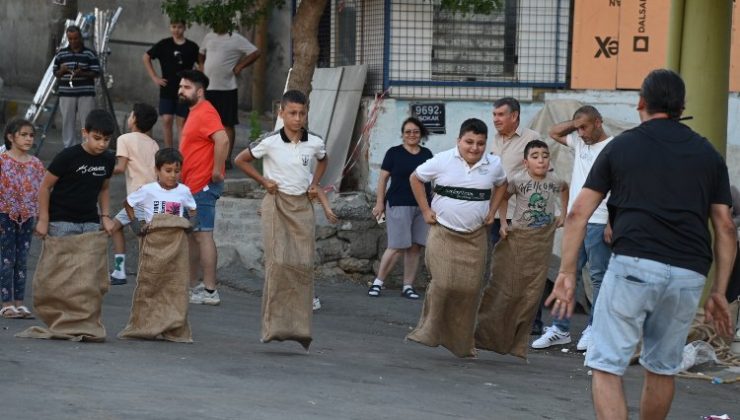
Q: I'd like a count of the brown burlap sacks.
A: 5